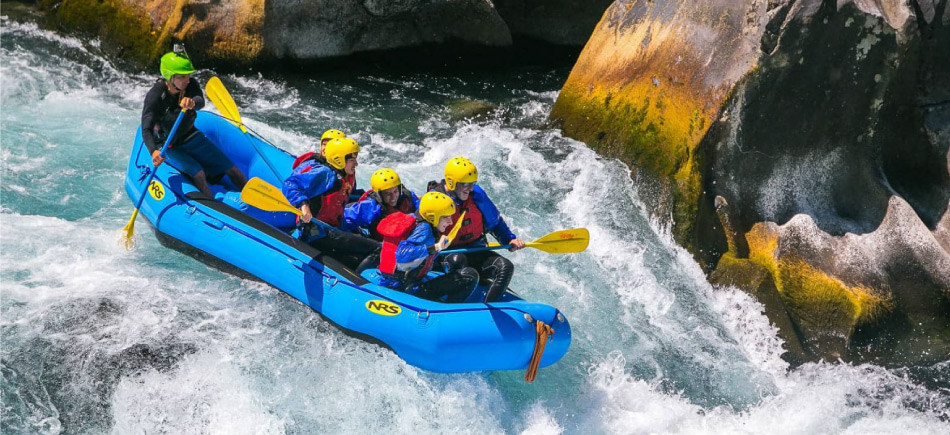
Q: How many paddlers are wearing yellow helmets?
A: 5